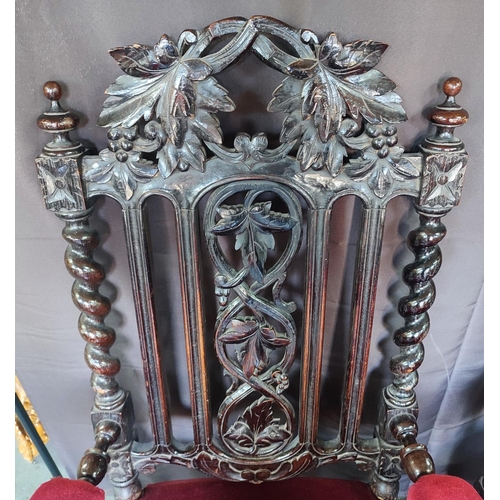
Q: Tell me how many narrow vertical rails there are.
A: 4